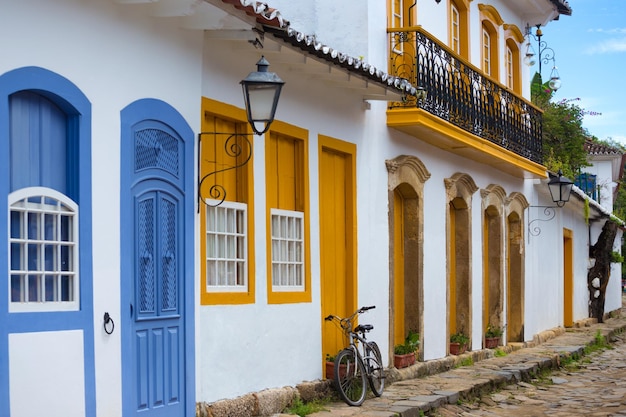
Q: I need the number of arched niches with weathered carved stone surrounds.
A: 4